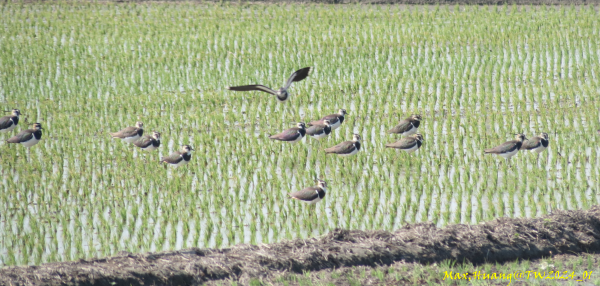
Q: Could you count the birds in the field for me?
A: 15